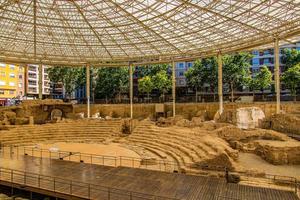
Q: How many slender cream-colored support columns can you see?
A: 6